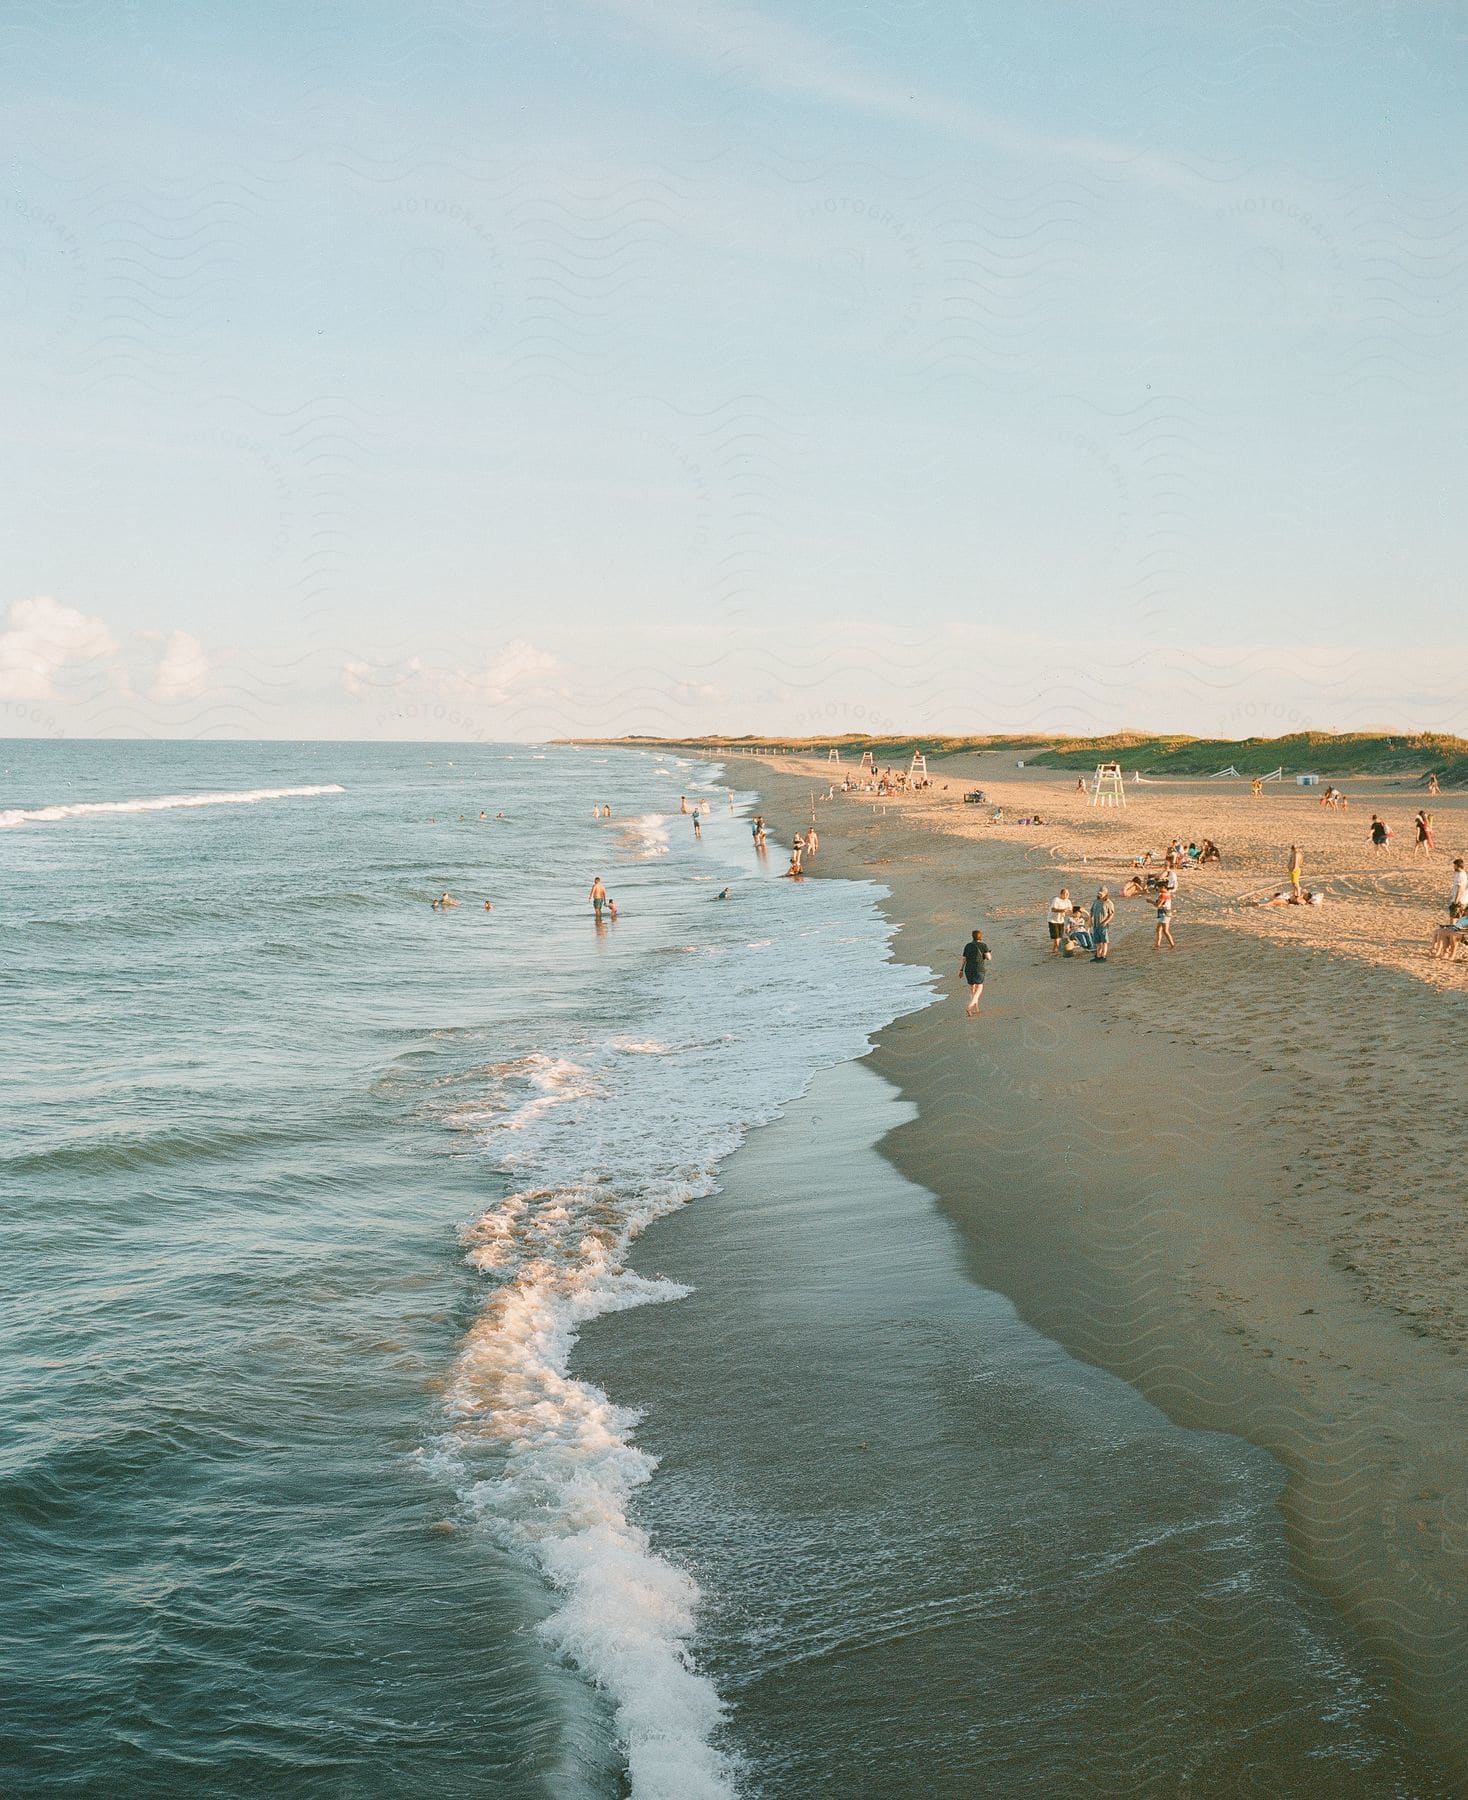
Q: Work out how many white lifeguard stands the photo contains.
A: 4